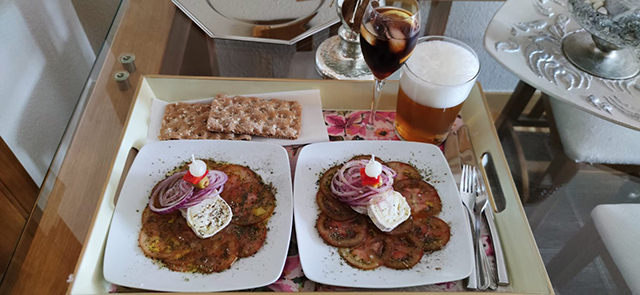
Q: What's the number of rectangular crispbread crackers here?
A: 2